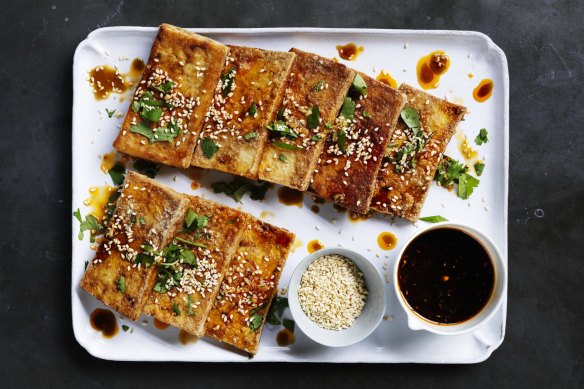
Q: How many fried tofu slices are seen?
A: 8